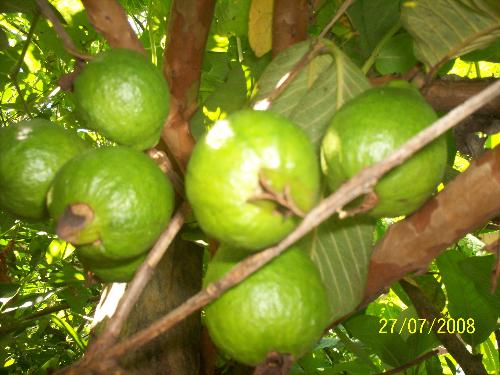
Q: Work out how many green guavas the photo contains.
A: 7